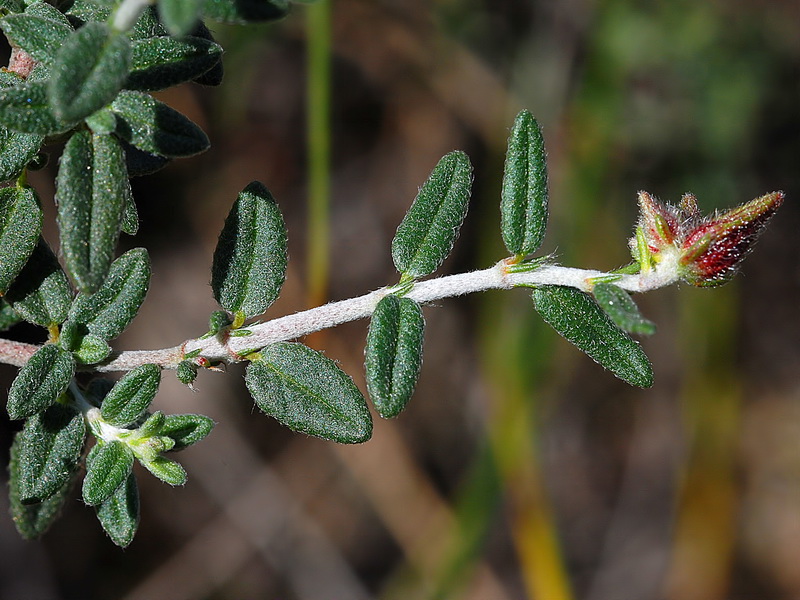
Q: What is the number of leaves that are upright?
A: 3